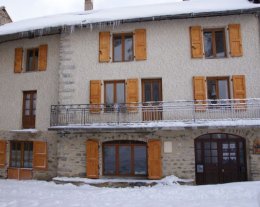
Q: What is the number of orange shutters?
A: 14